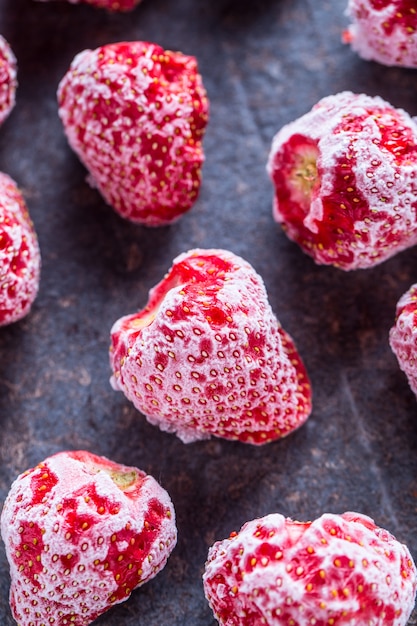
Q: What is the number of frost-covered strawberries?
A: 10